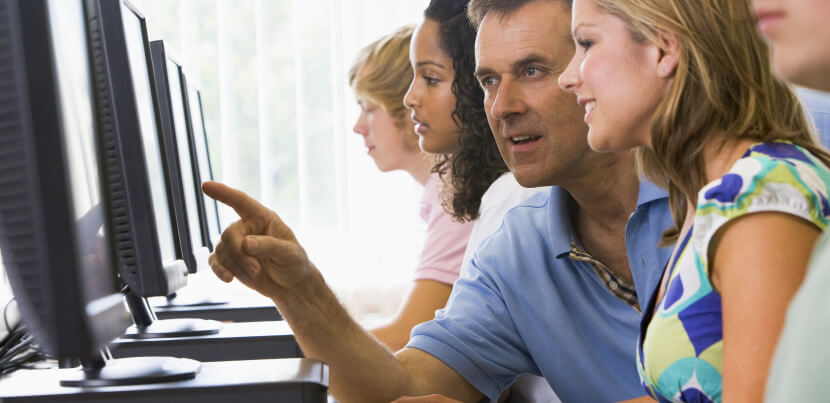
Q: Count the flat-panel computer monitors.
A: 4